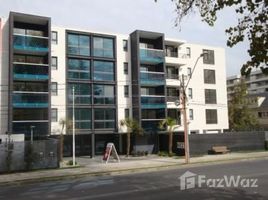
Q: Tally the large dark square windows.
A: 4